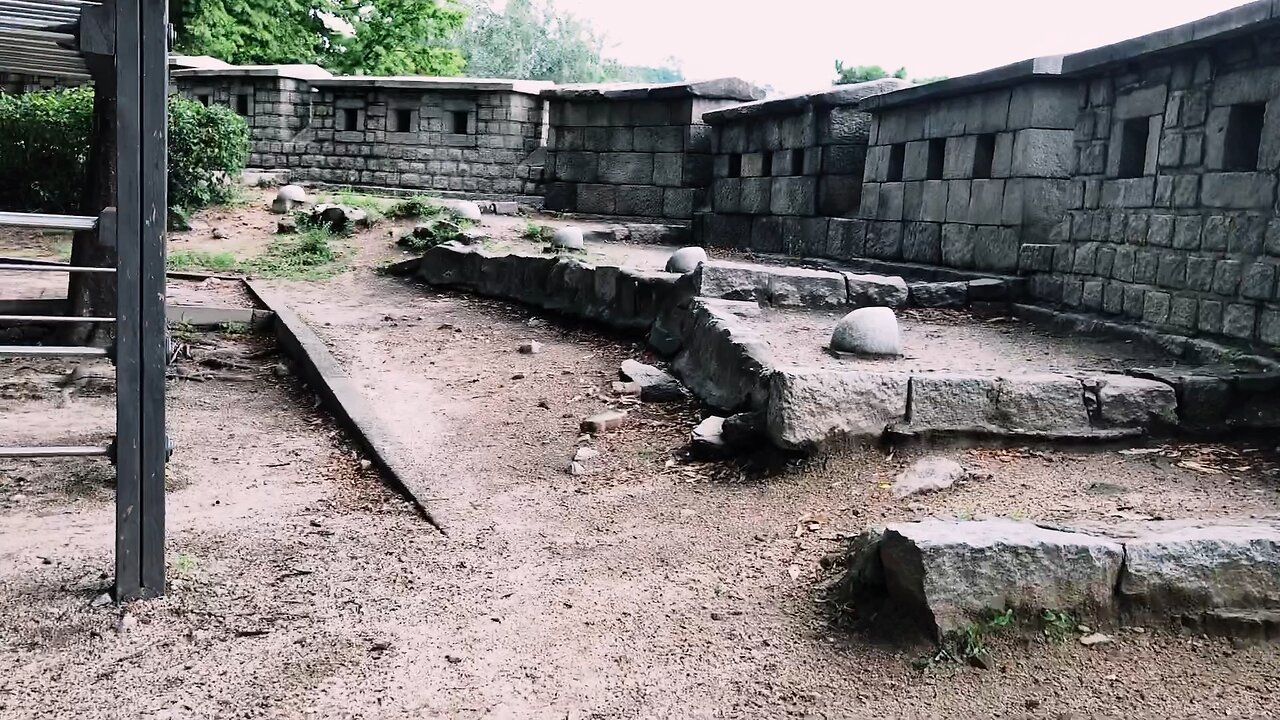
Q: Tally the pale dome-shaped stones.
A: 5